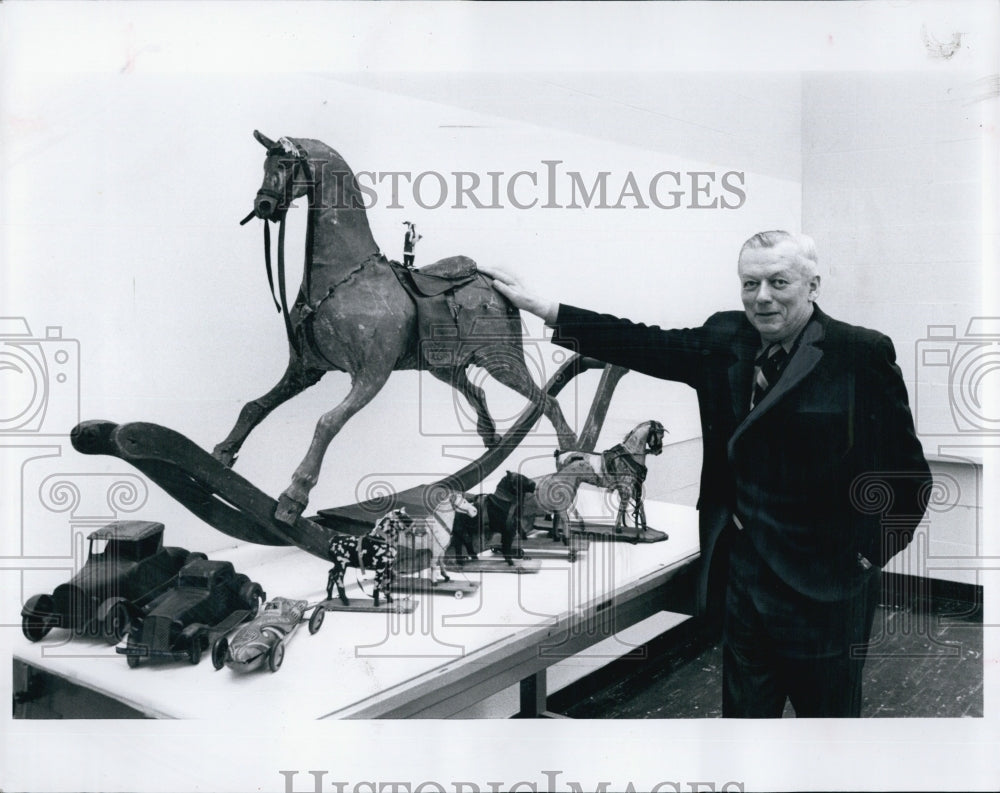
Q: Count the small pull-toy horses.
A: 5